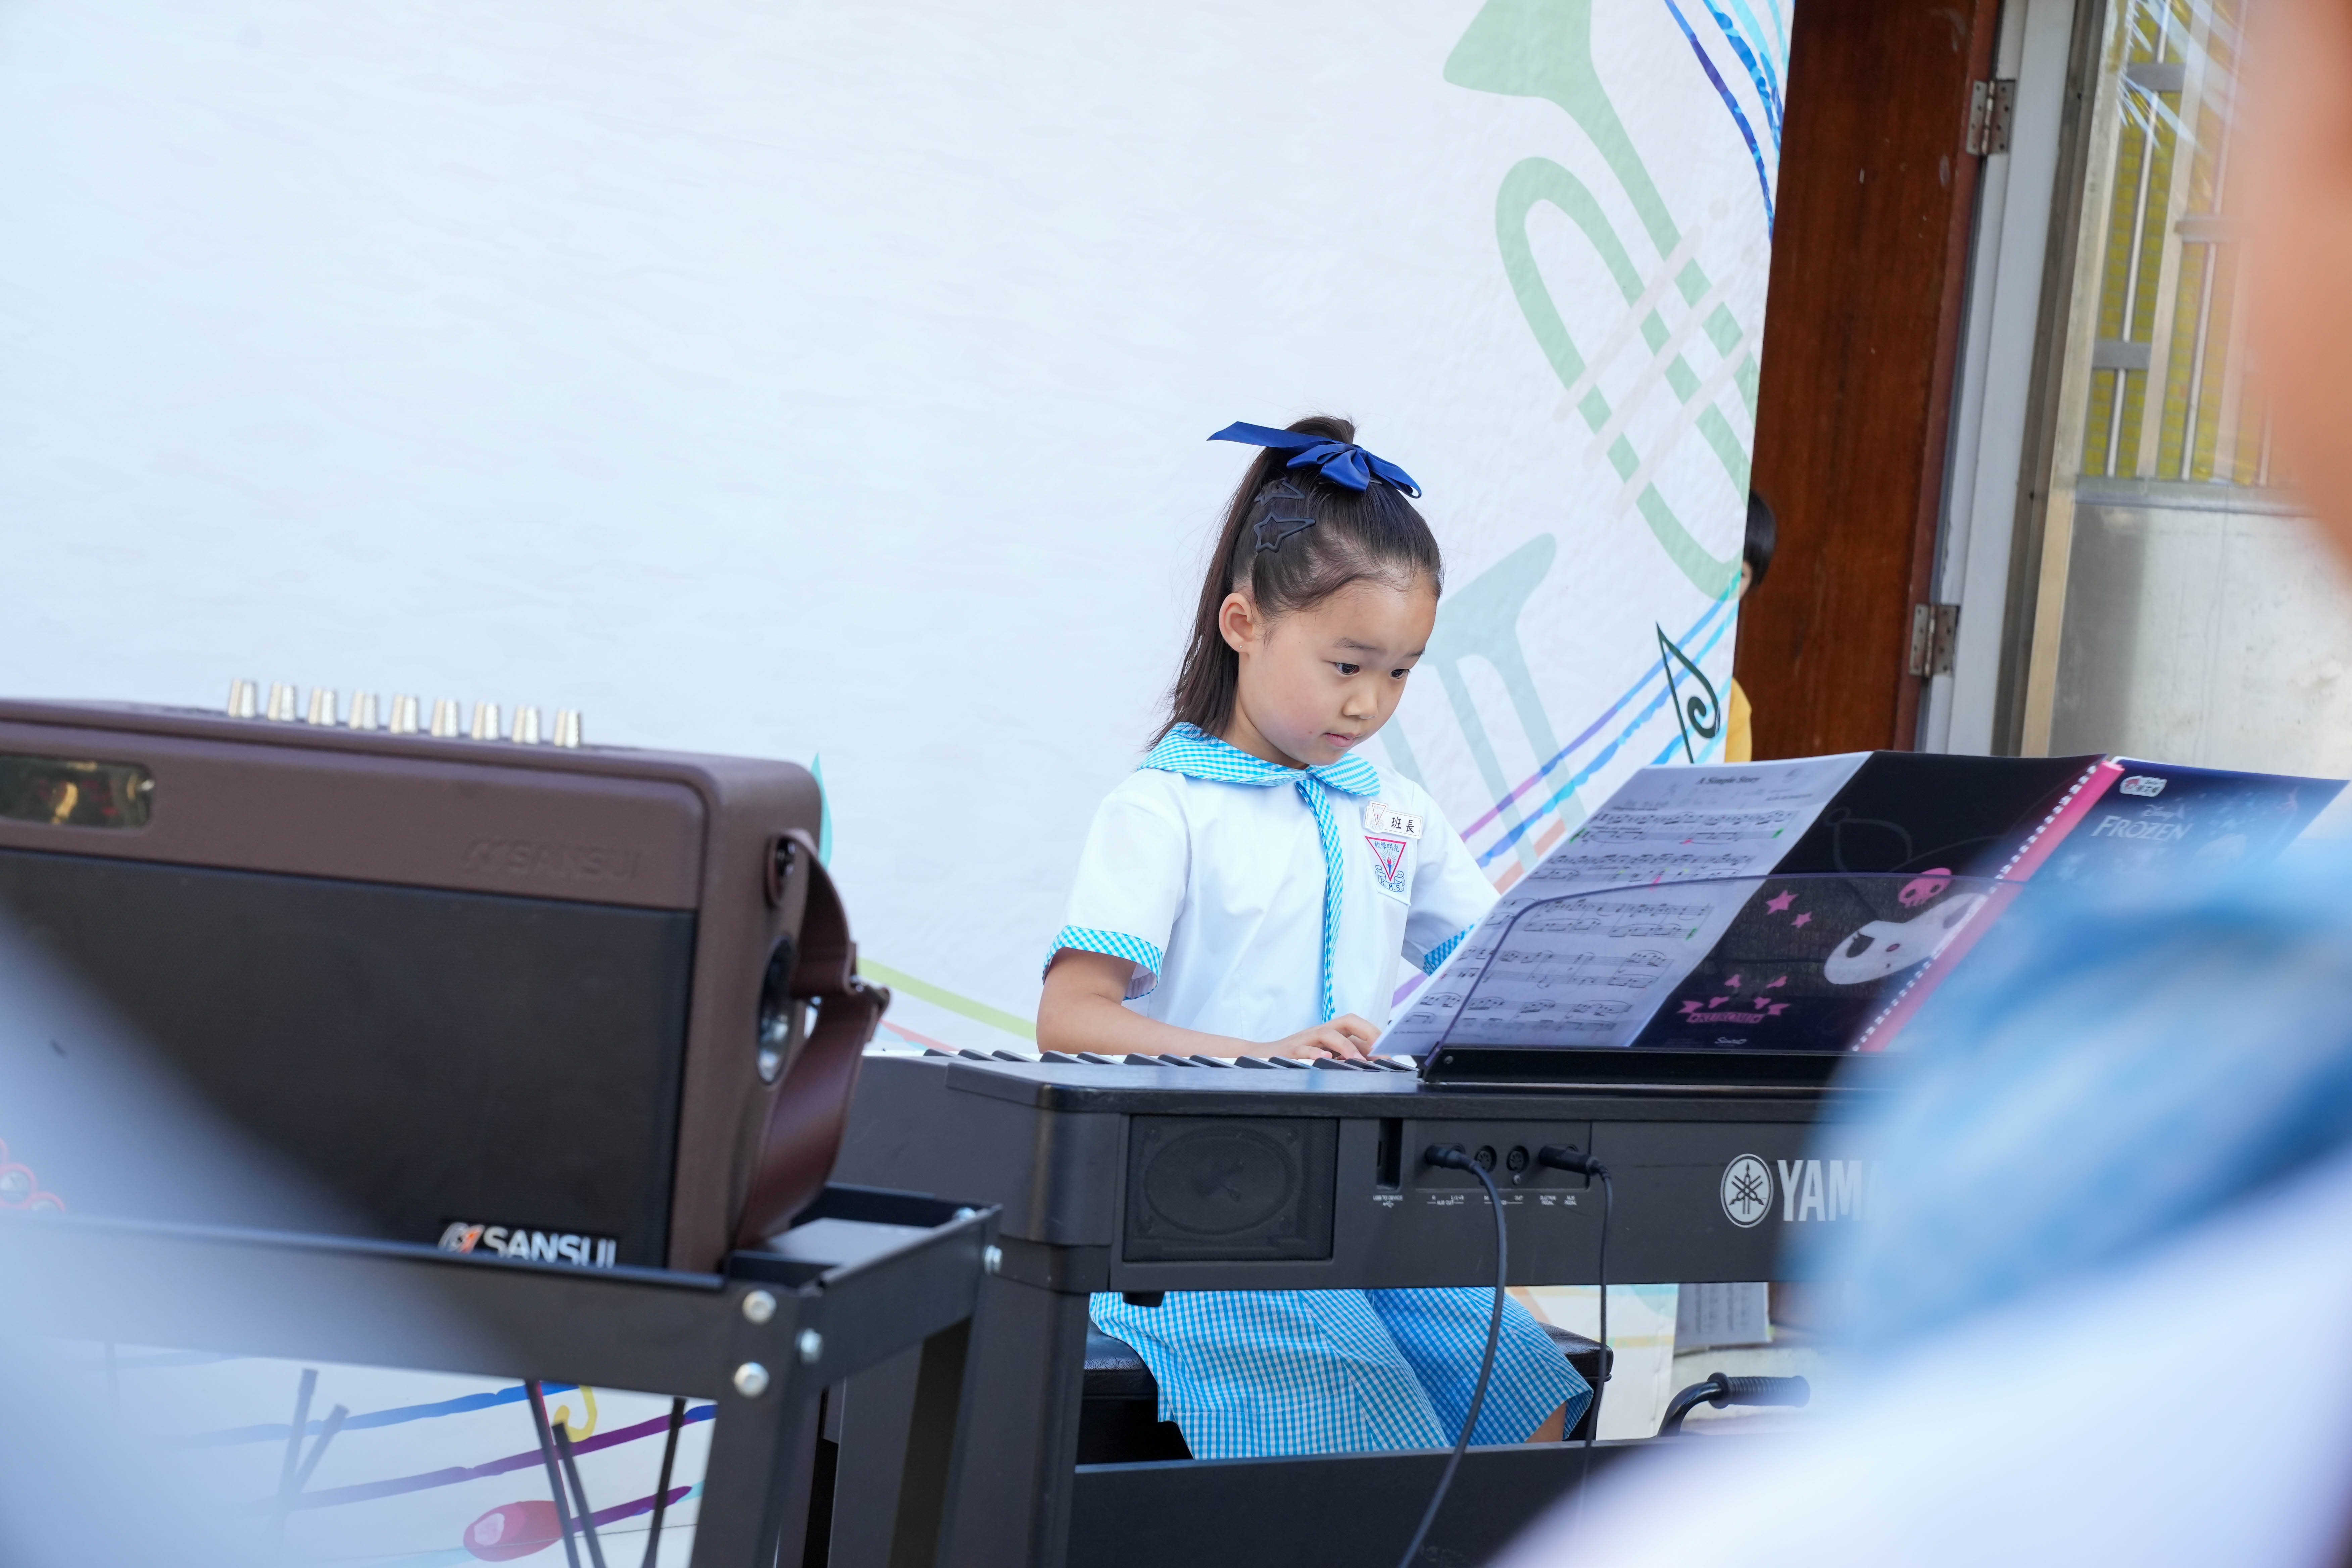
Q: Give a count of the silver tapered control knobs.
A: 9